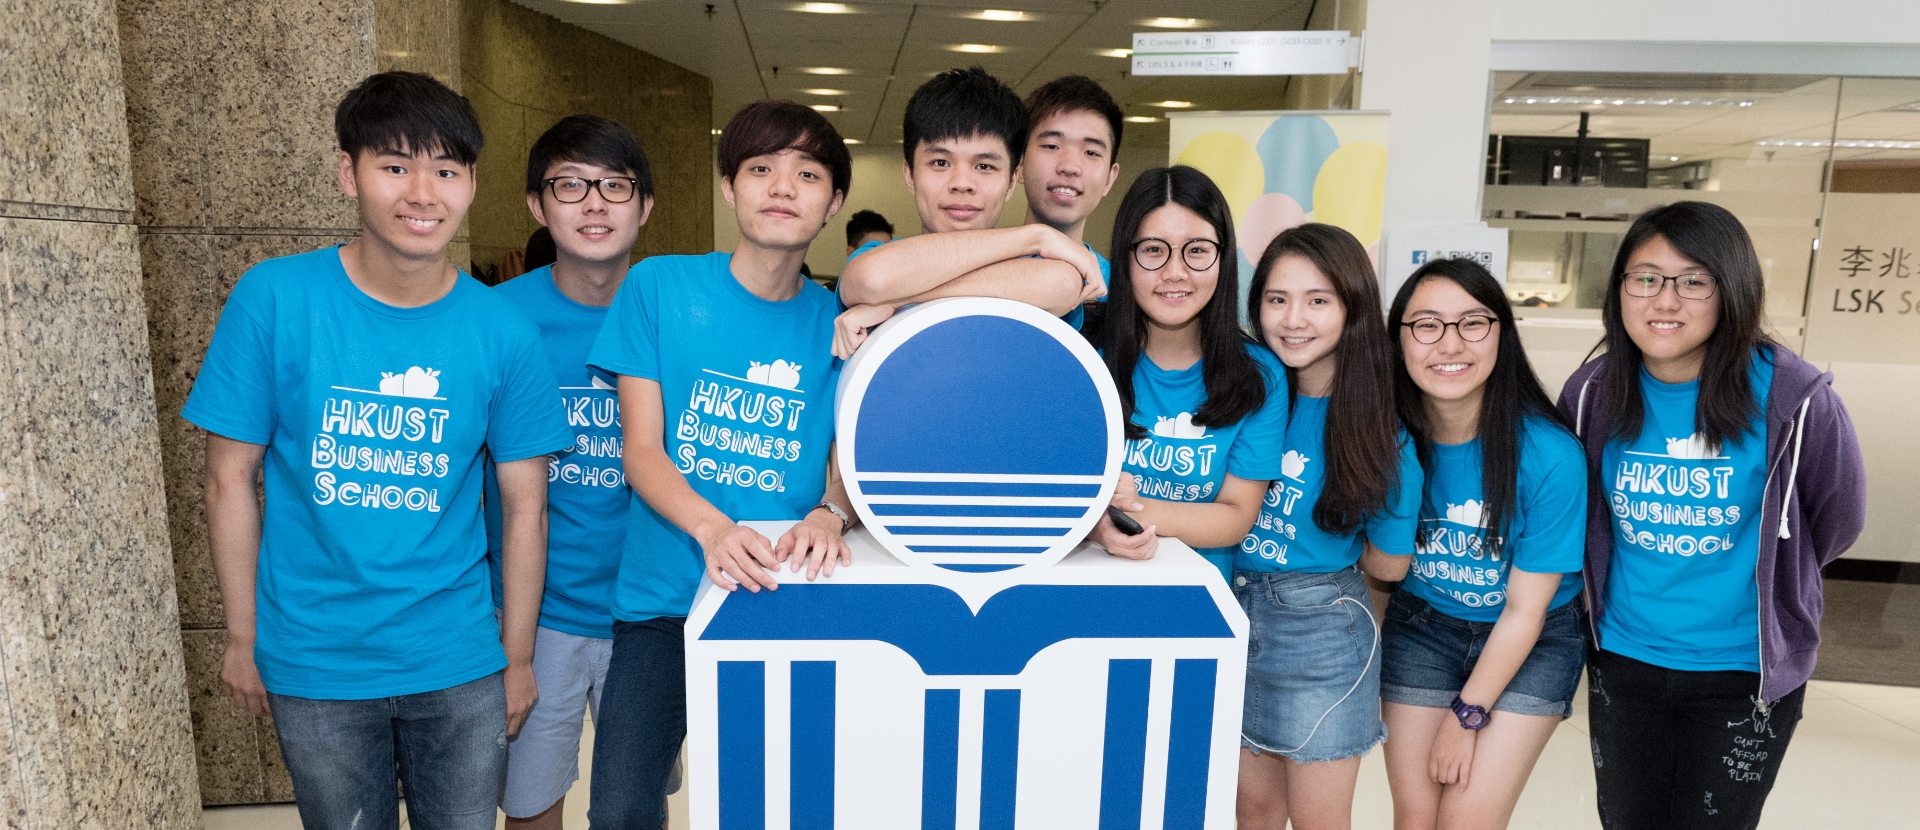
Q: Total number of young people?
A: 9